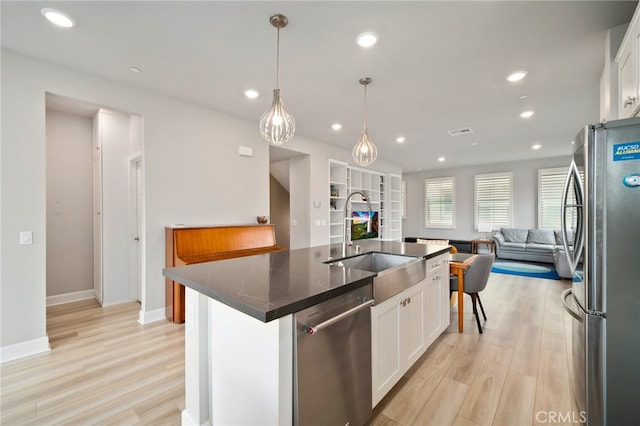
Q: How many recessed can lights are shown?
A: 9